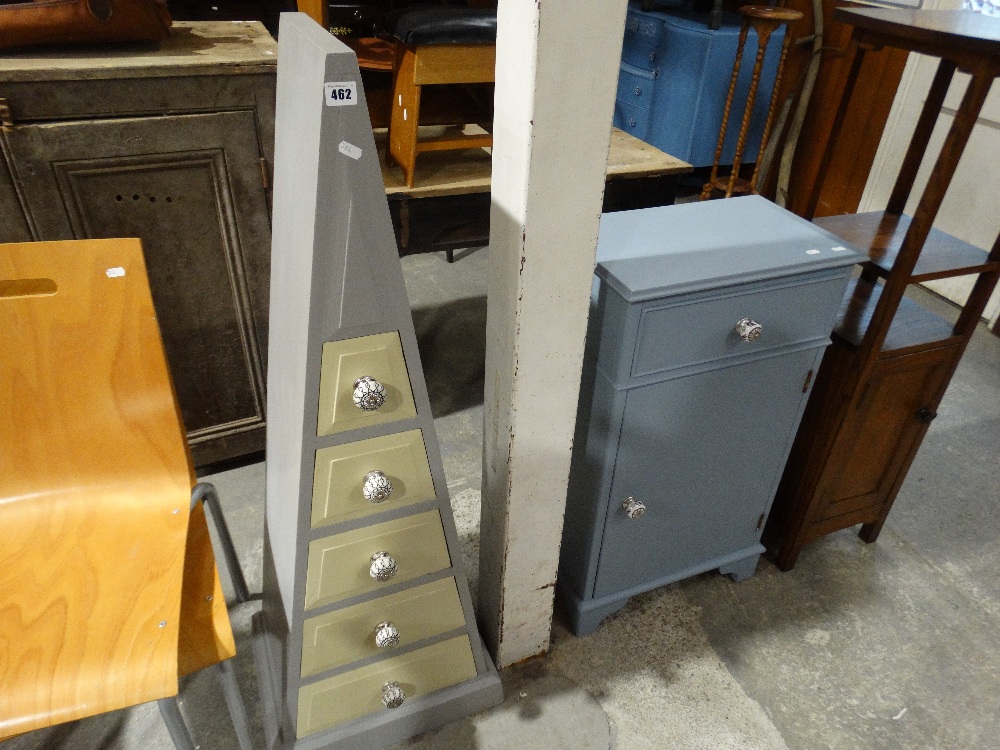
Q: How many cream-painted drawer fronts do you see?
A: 5